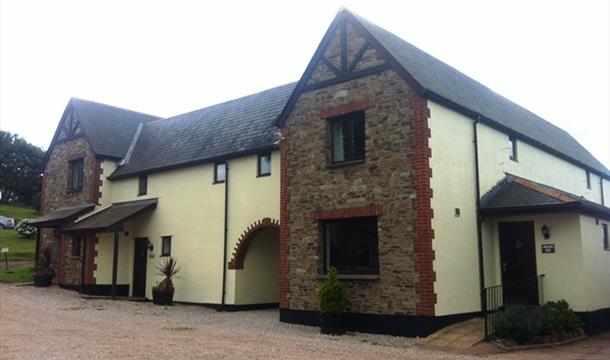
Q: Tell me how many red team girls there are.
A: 0